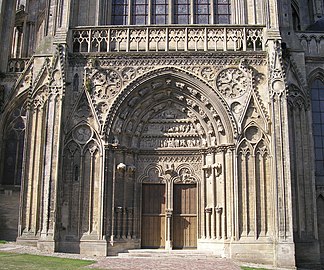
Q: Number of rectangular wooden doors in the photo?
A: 2